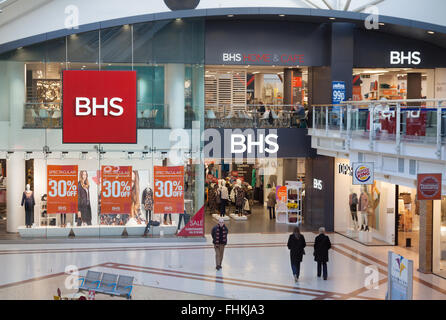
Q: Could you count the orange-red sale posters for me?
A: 3